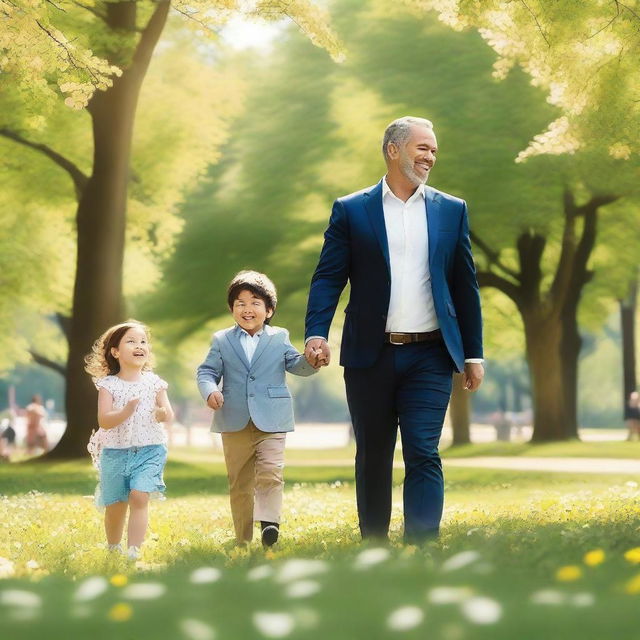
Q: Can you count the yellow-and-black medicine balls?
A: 0